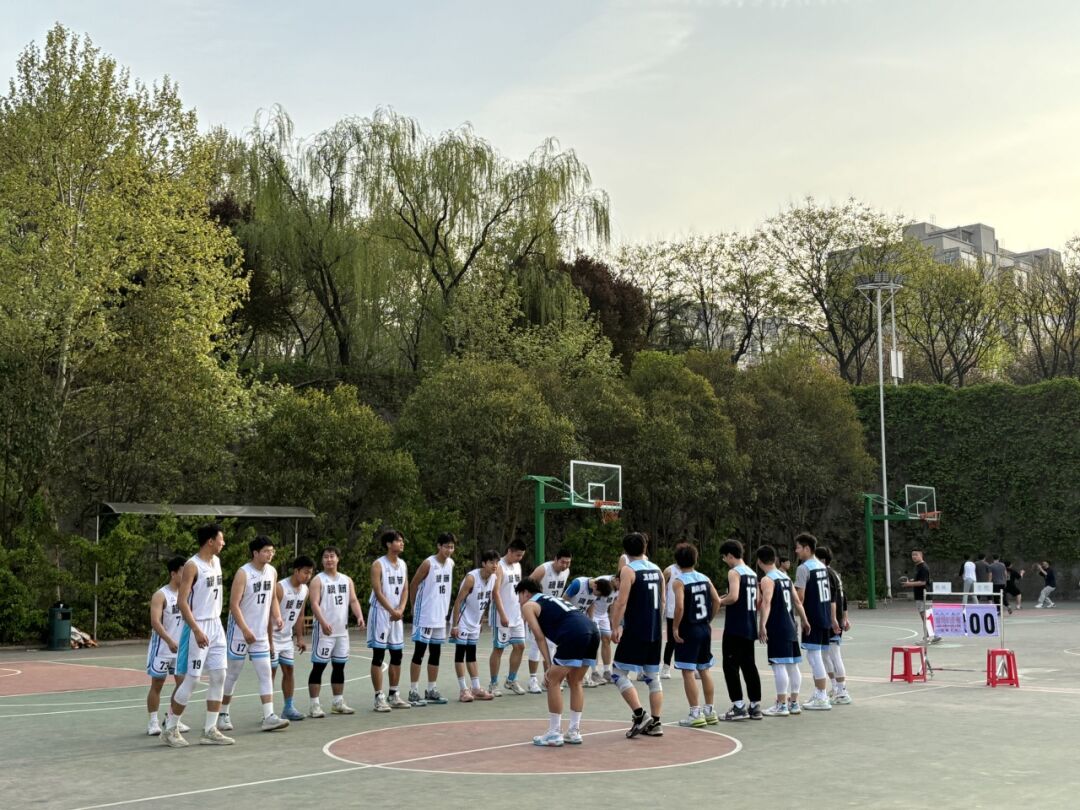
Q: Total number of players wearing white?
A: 14